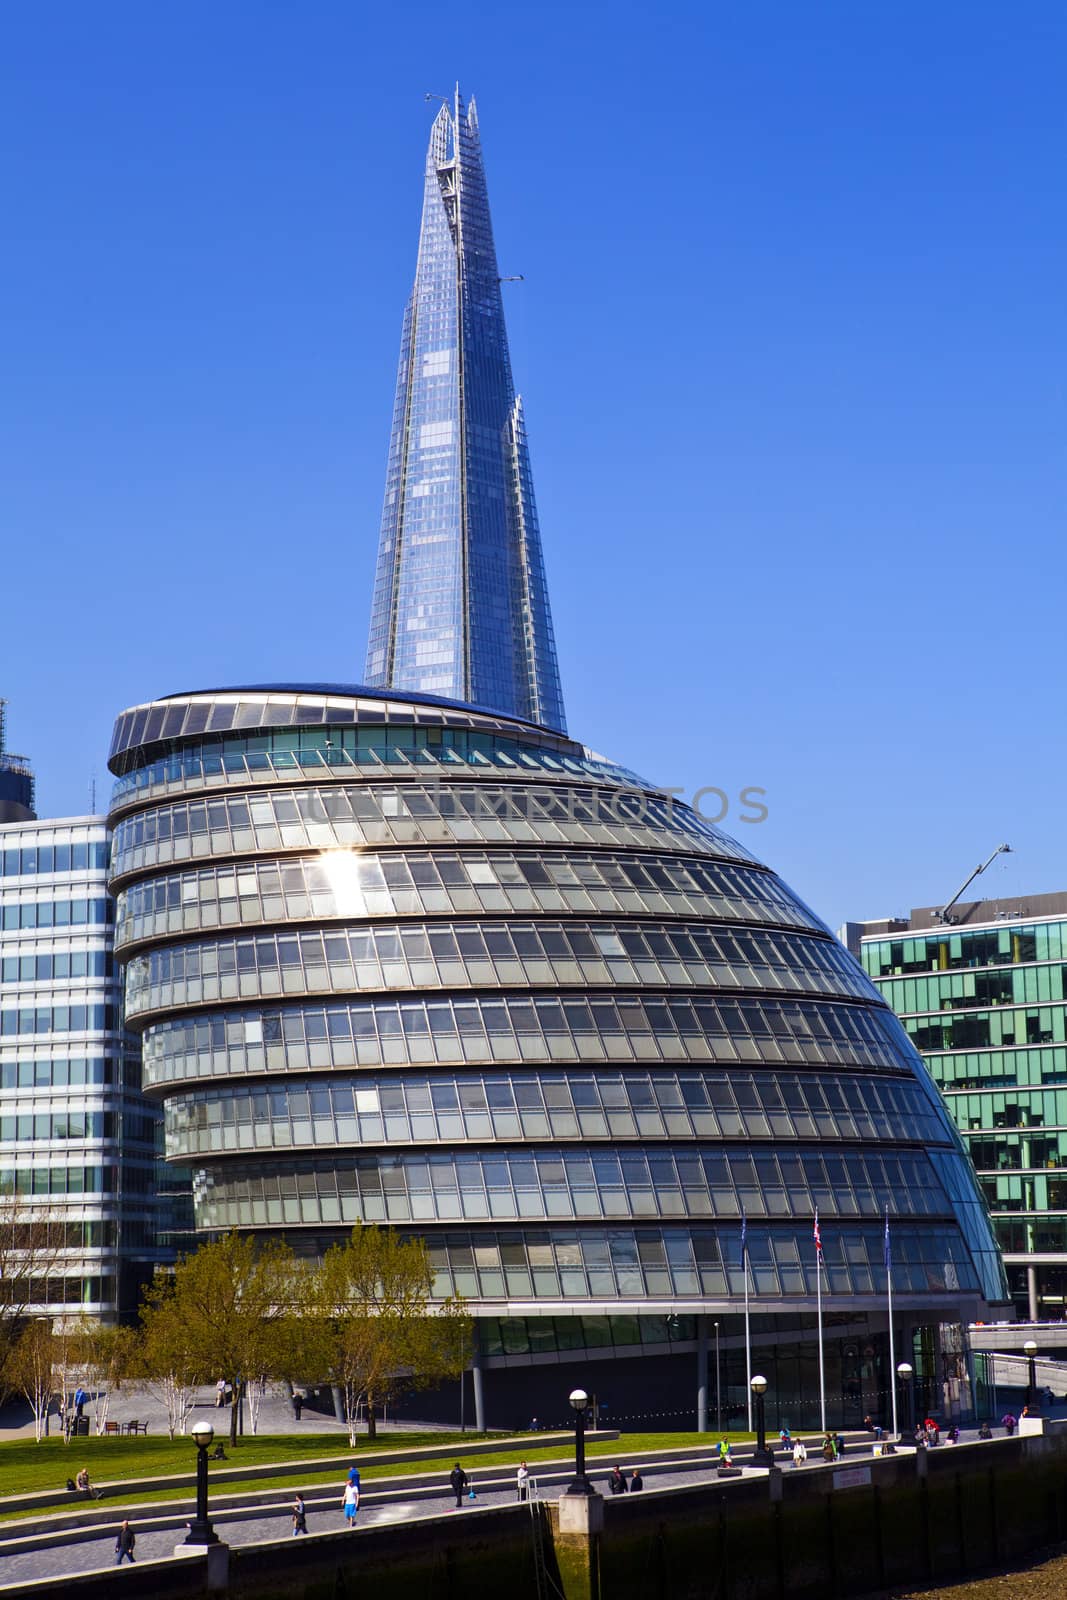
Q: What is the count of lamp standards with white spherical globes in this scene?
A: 5